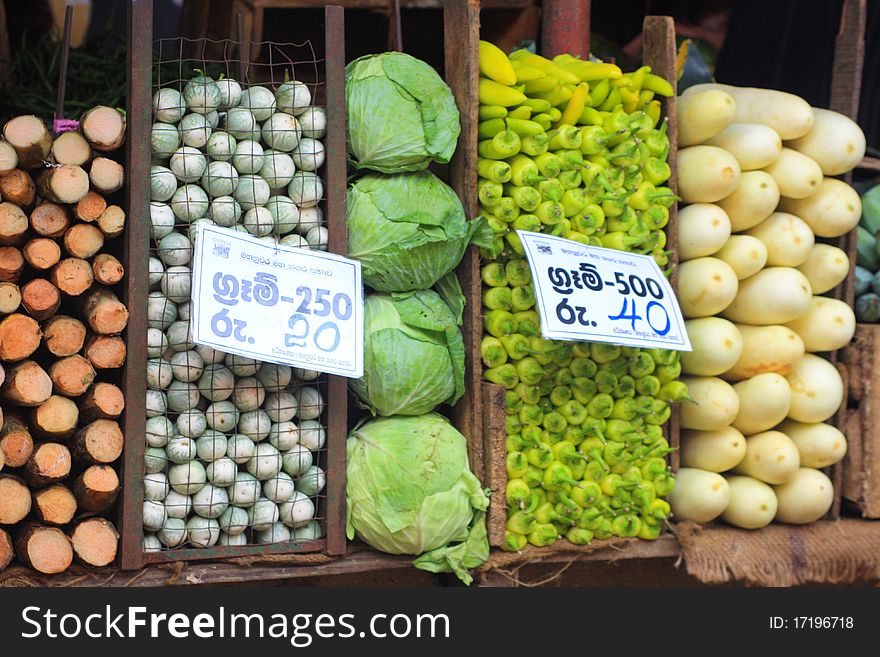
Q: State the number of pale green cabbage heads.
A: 4